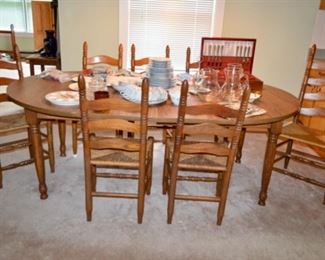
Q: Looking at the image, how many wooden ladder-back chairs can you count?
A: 7